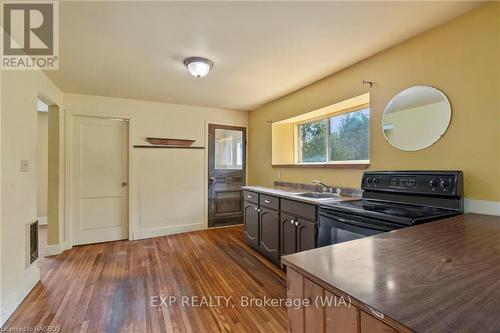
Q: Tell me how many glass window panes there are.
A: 3